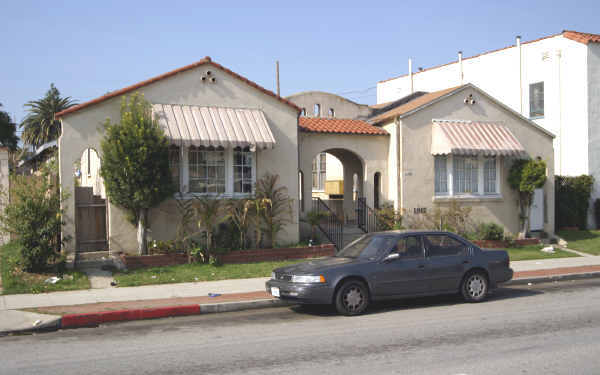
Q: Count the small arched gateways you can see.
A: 2